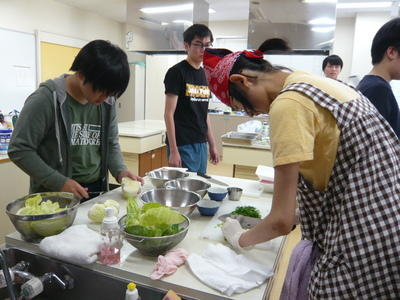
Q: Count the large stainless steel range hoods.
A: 2